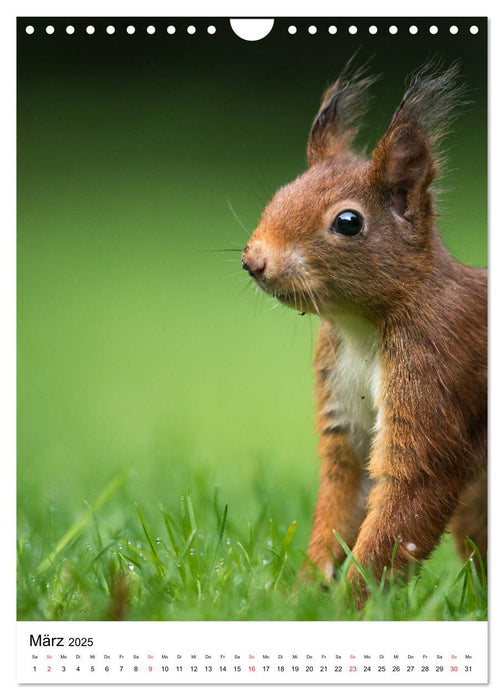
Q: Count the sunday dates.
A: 5